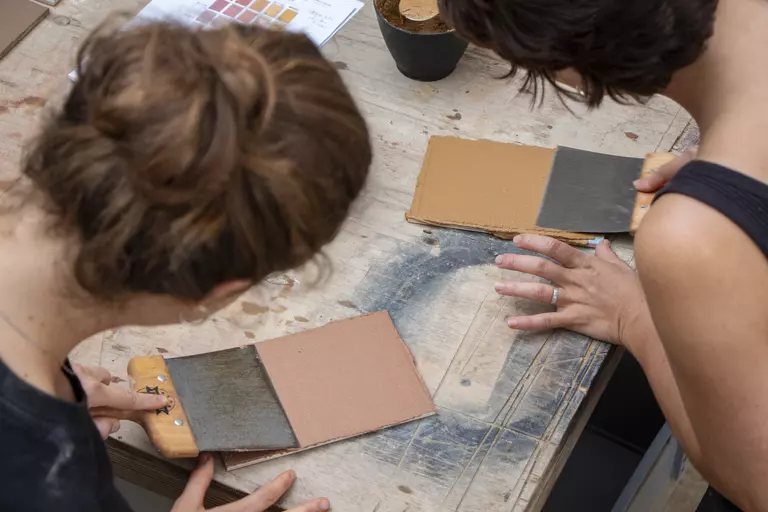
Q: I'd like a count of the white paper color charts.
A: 1